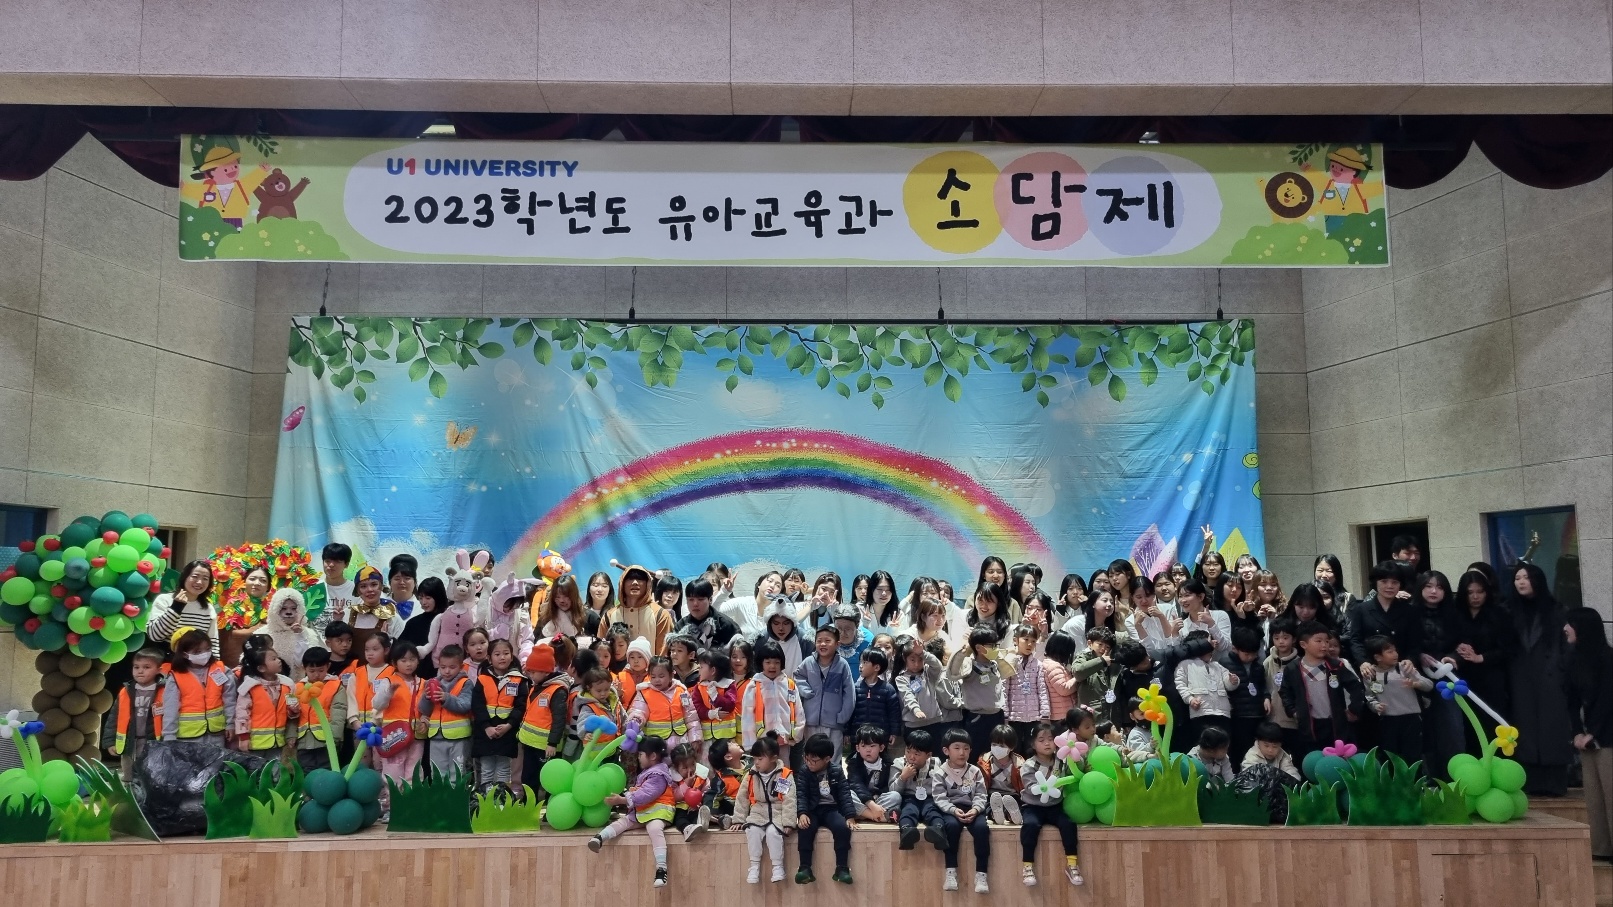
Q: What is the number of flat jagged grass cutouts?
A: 12